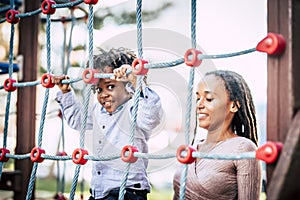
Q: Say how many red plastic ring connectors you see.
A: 13